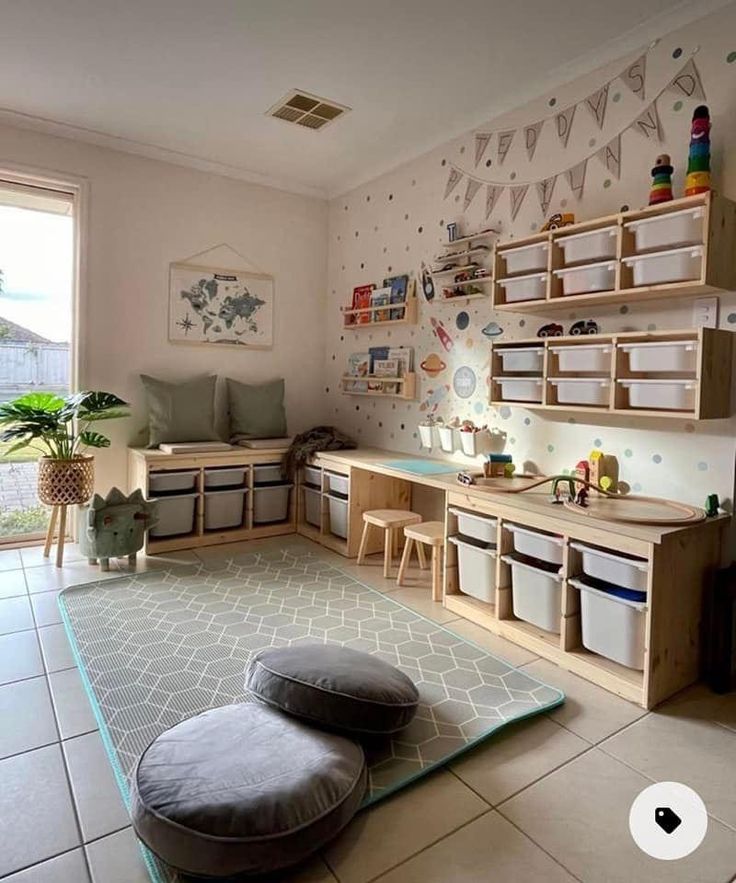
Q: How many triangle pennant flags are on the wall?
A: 15